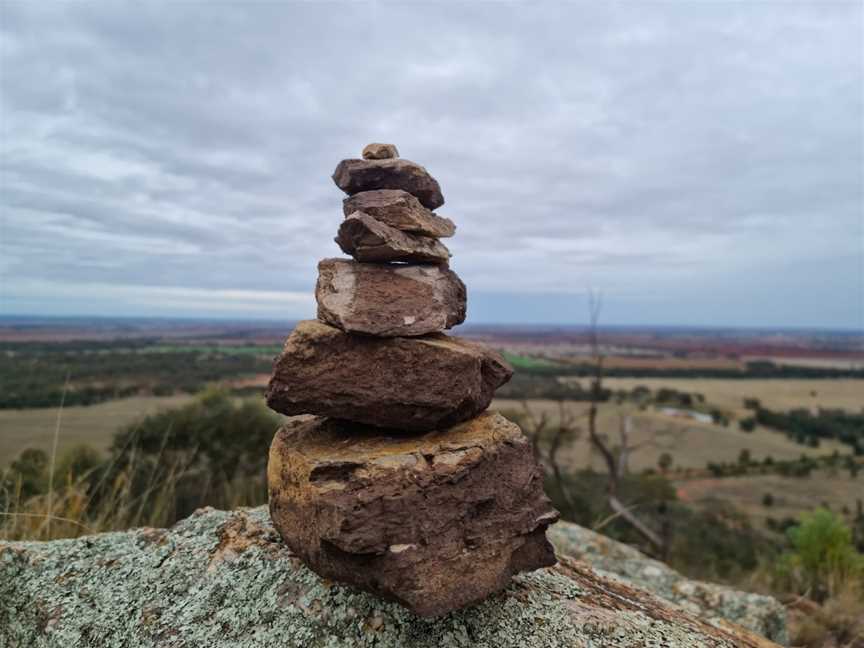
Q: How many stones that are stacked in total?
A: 7